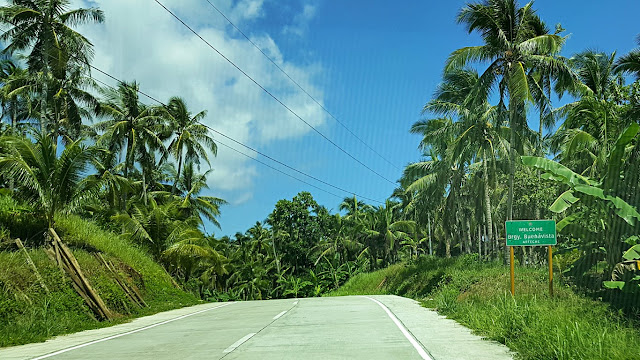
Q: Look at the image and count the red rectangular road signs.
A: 0